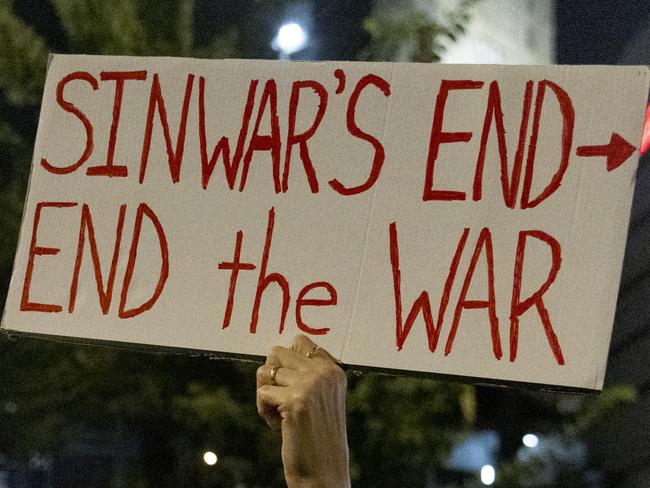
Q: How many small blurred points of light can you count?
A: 4